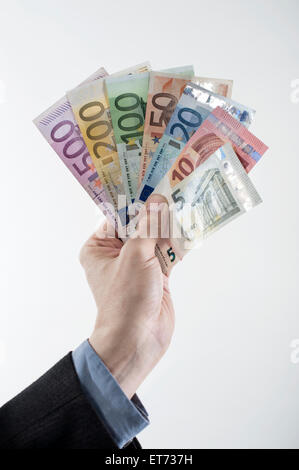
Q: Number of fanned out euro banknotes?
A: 7